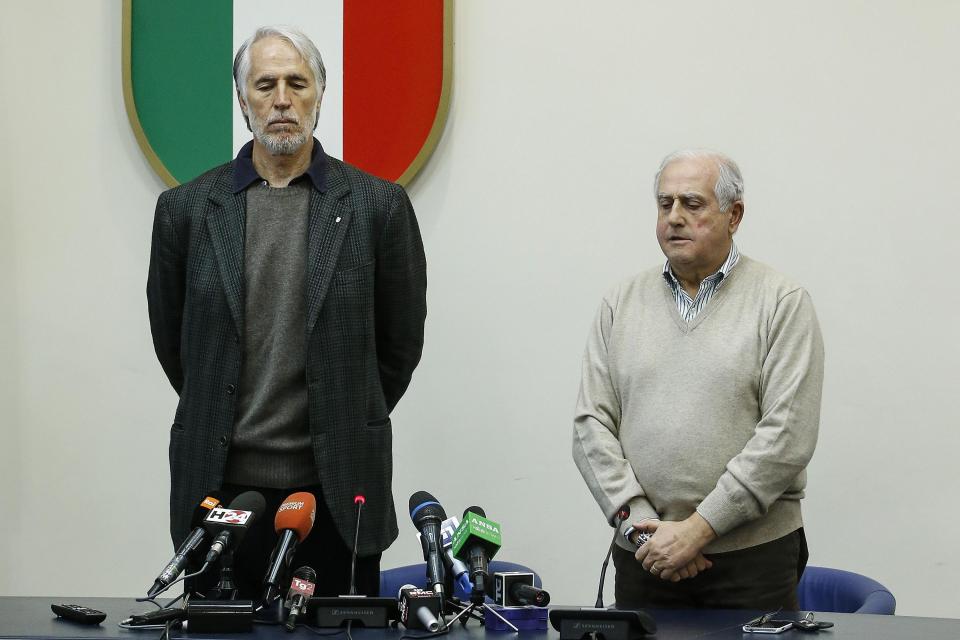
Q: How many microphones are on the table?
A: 11